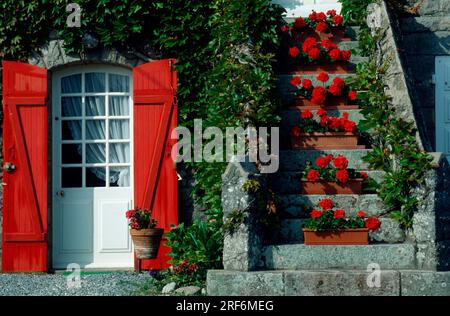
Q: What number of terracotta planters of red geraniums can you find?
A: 7